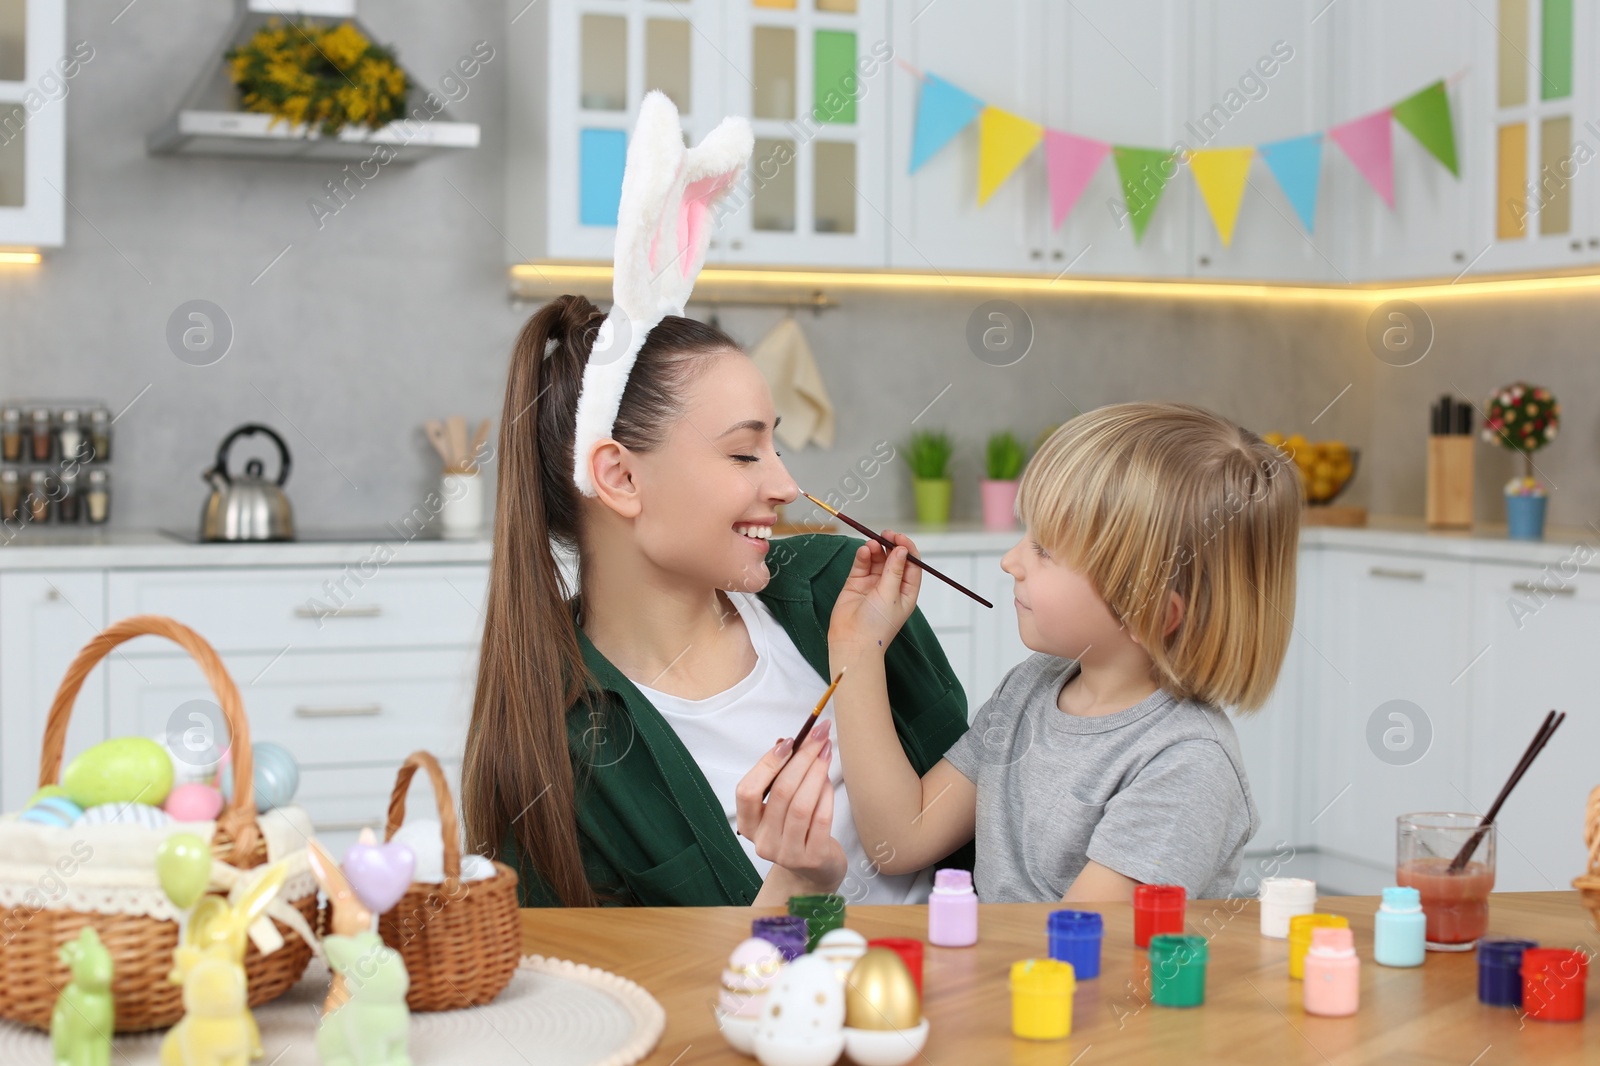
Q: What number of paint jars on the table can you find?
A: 14